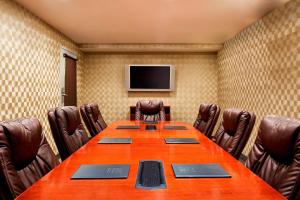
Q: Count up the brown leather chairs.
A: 7